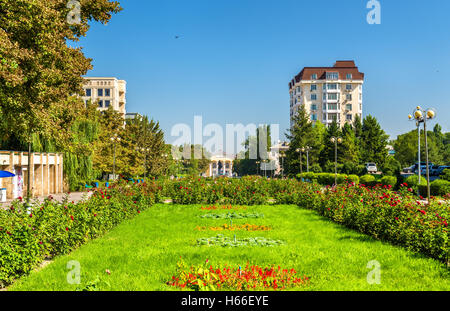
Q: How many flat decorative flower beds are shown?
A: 5